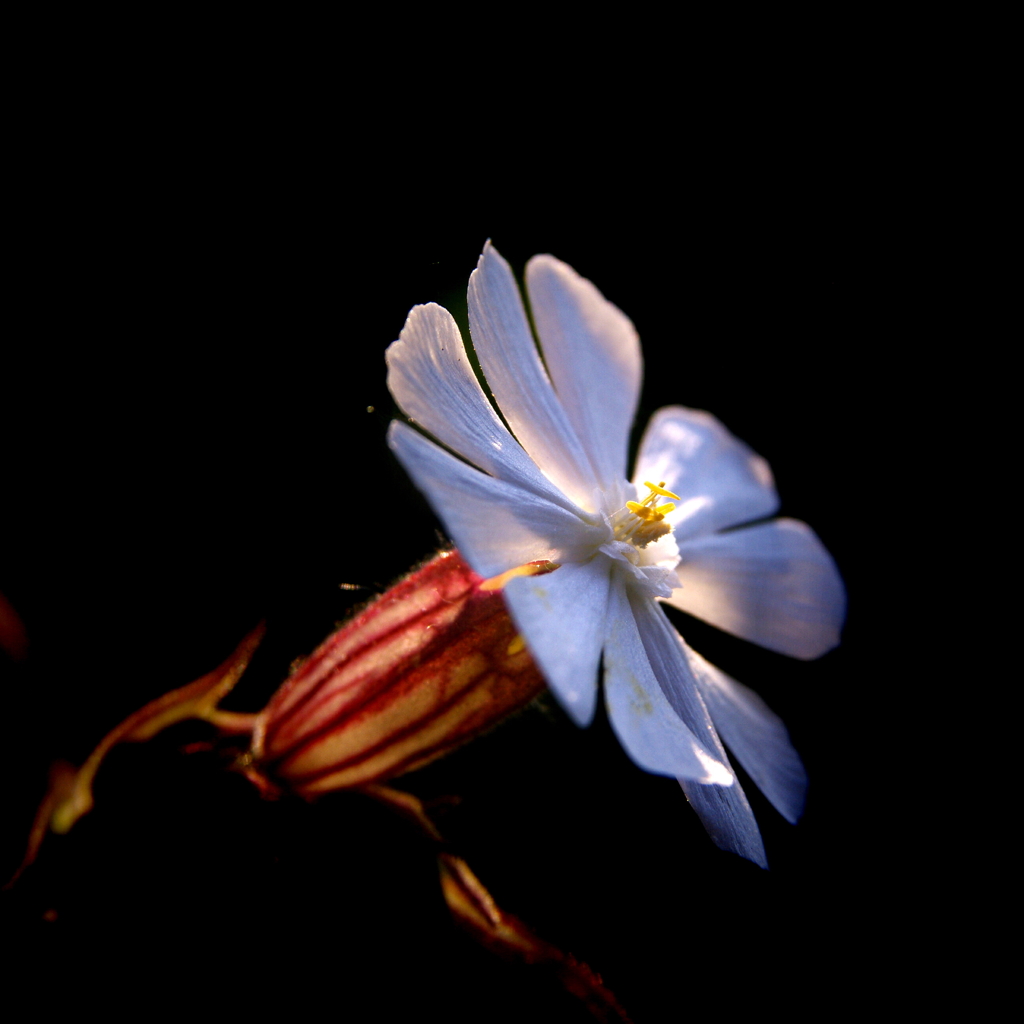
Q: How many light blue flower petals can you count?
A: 10